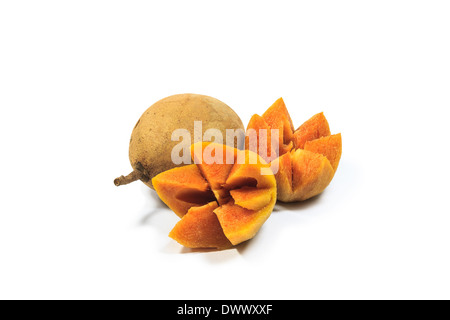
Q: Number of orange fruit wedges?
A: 12